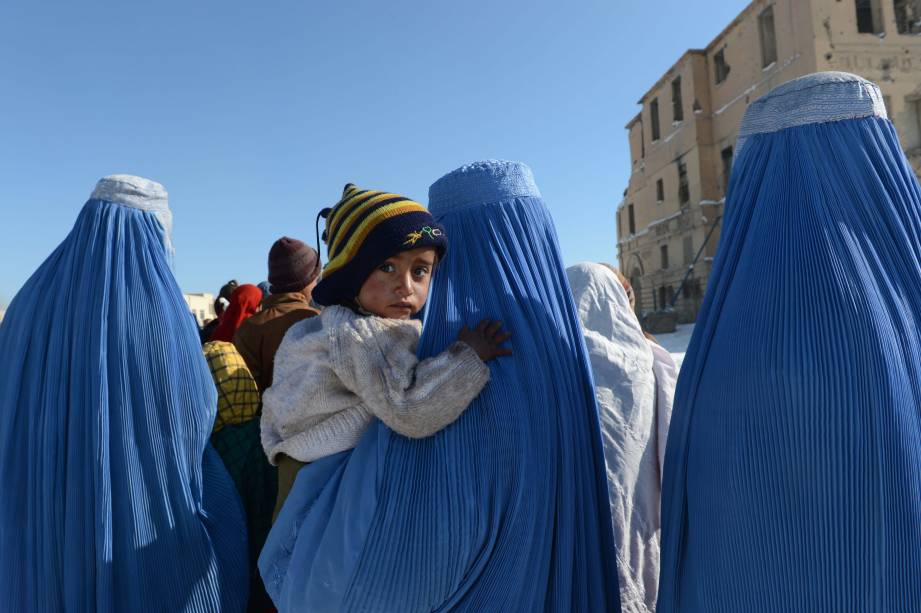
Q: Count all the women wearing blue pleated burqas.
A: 3